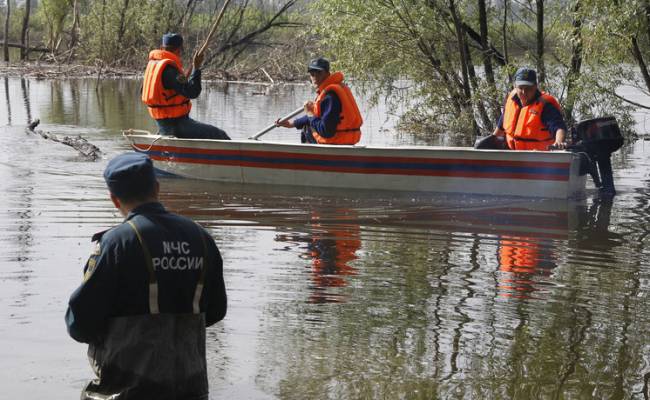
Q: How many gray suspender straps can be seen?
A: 2